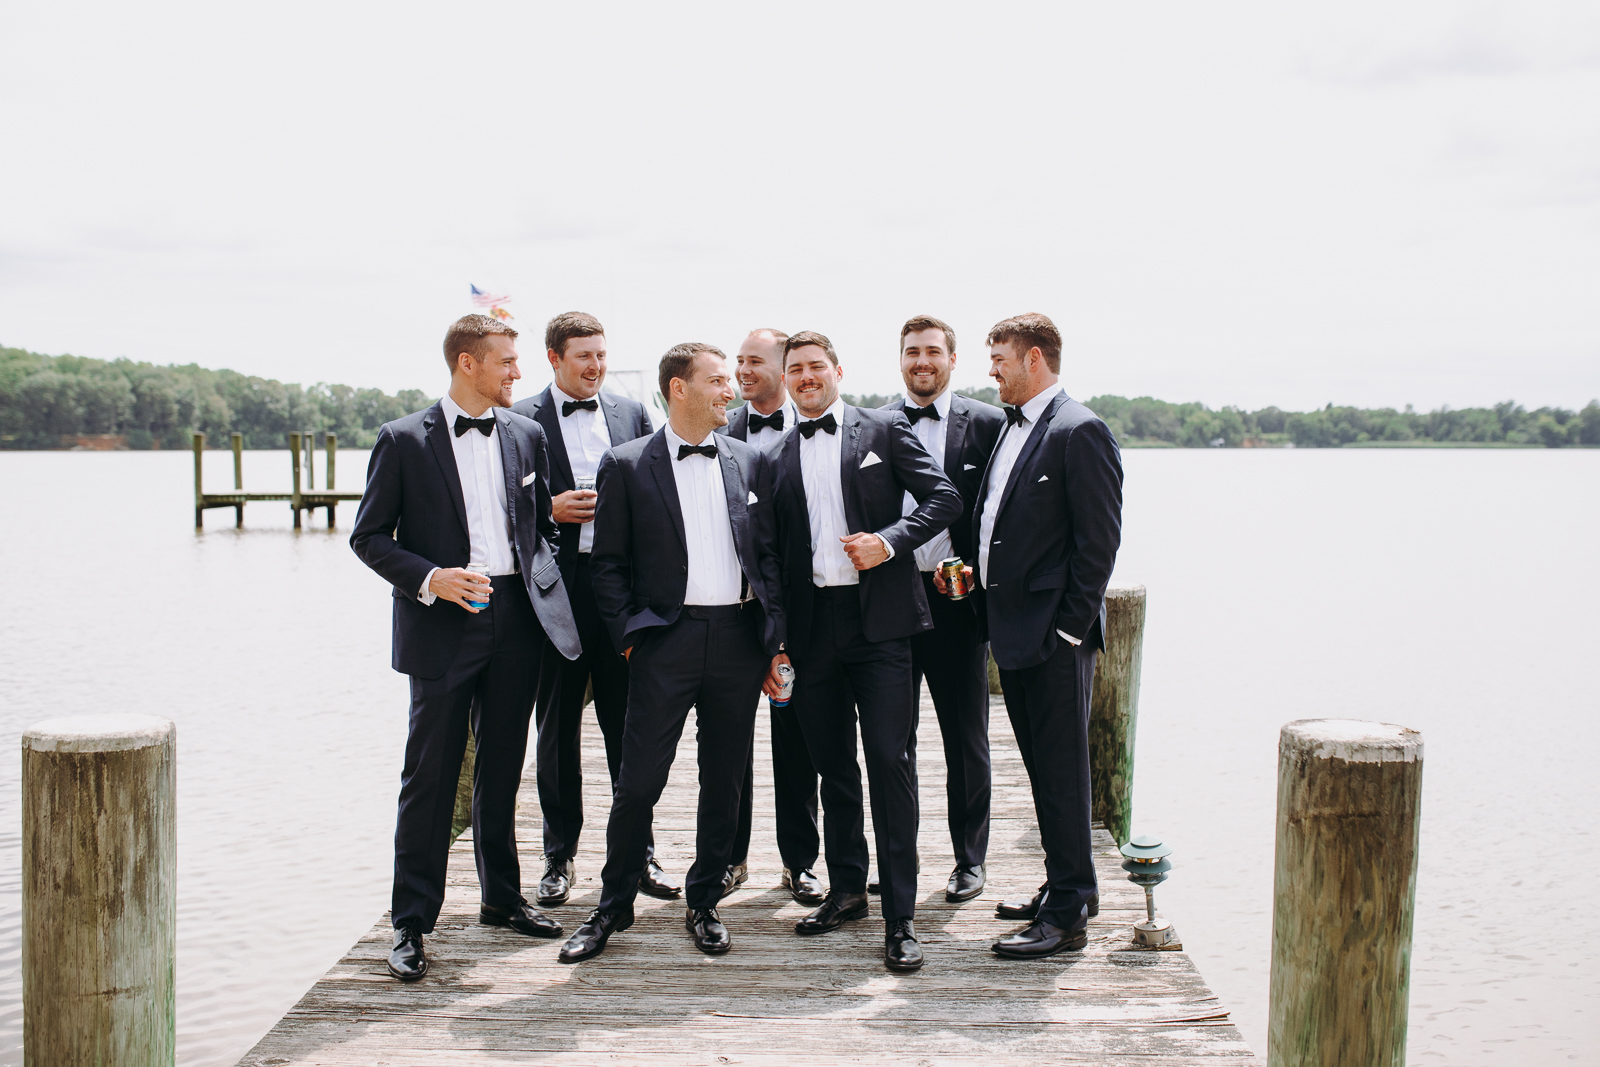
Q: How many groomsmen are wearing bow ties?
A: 7